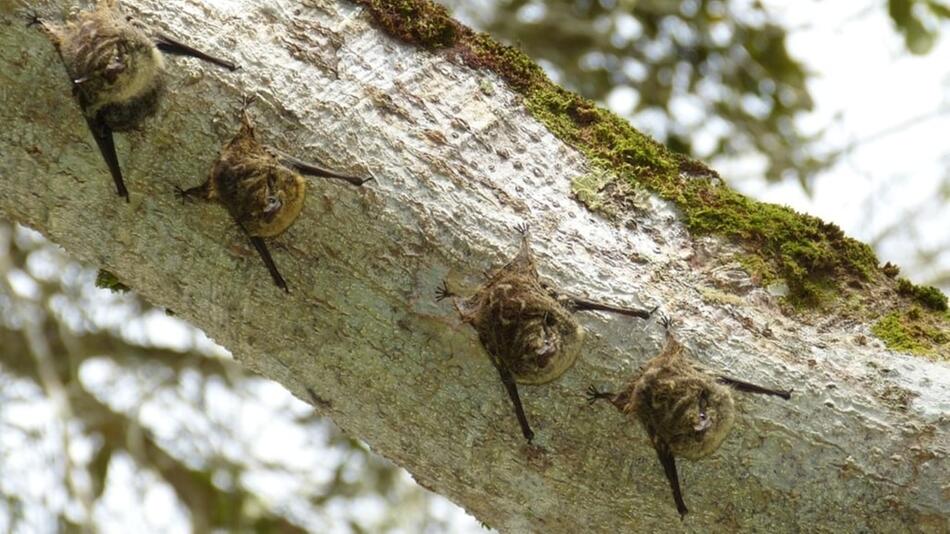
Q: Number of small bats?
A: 4